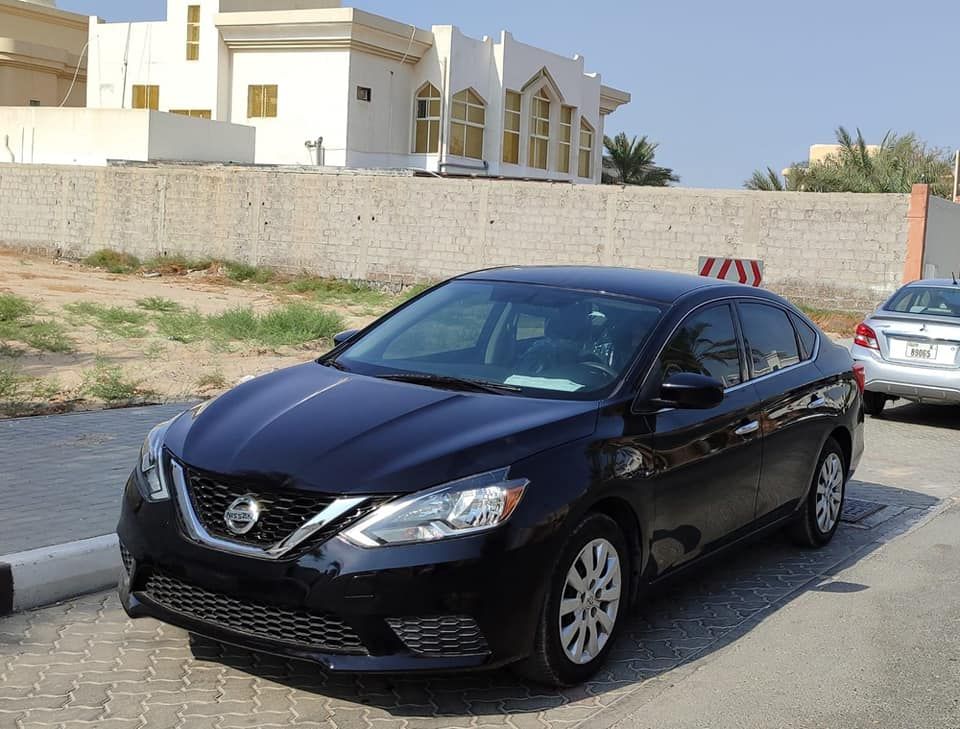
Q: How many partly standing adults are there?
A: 0